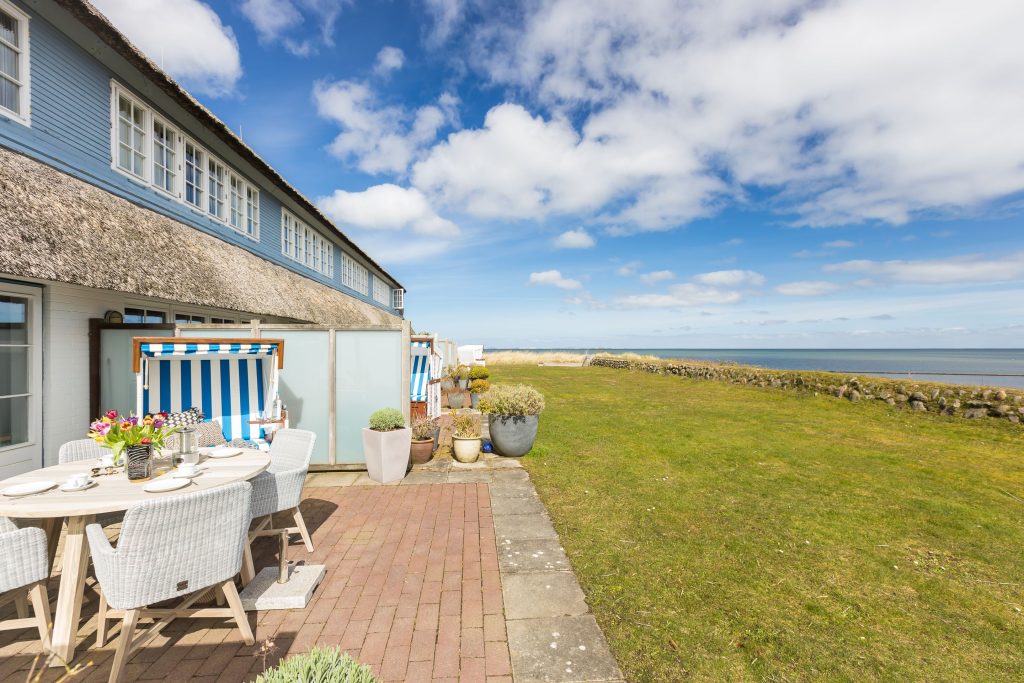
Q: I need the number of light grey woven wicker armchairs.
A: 4